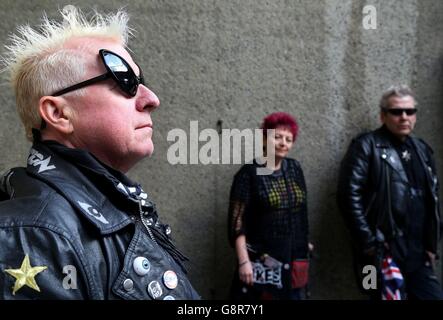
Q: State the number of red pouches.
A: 1